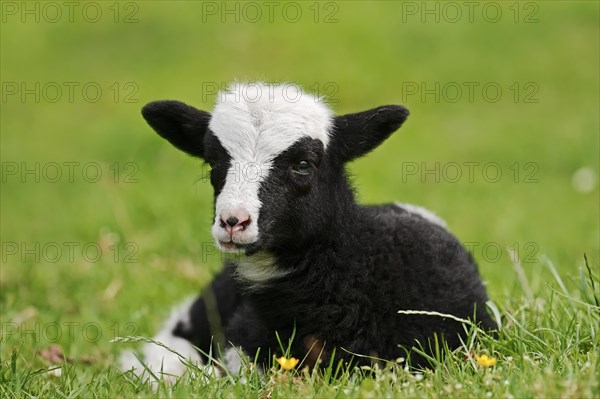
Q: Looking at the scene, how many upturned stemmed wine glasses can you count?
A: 0